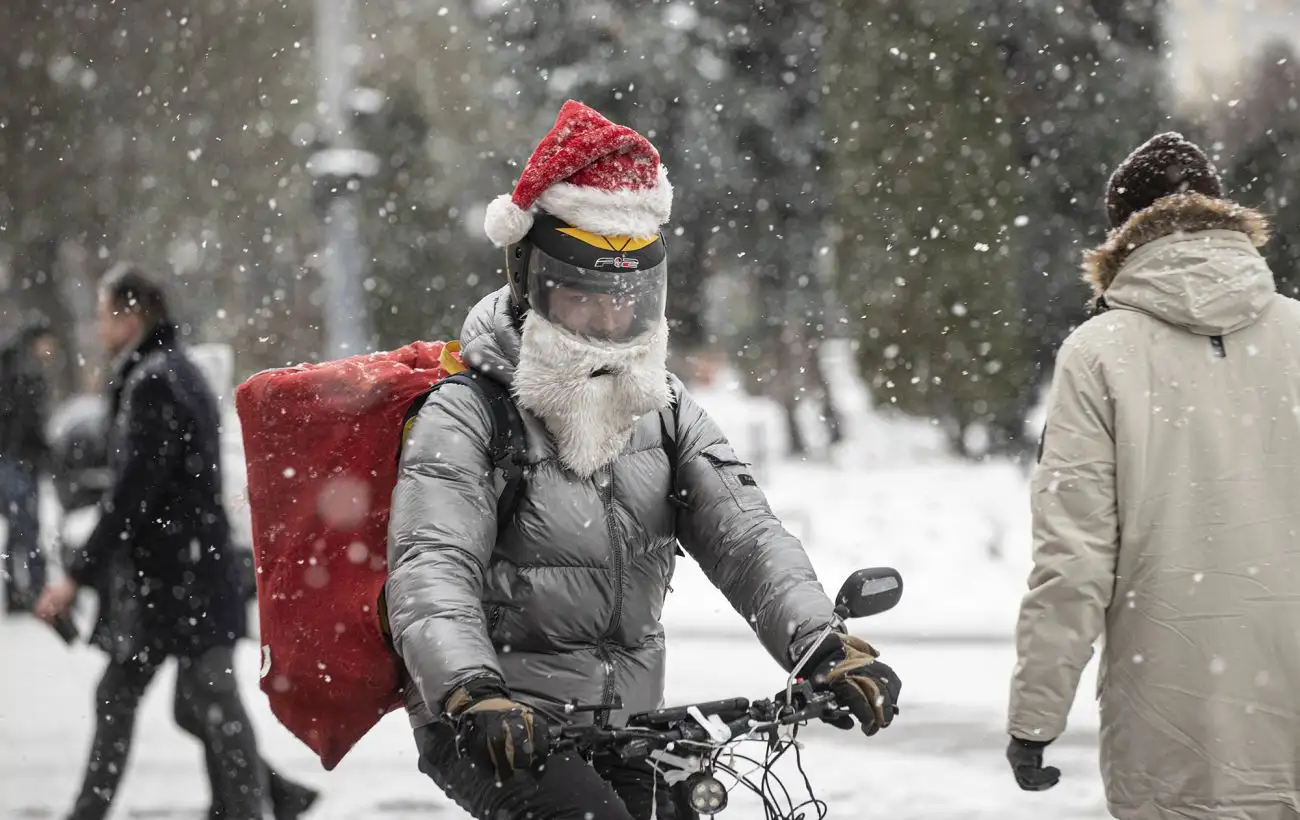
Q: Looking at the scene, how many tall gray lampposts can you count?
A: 1